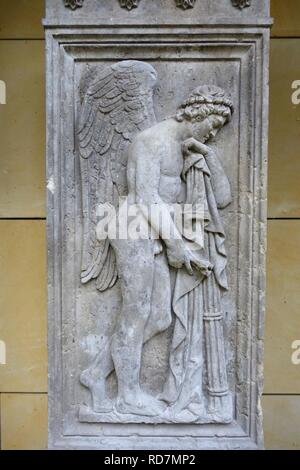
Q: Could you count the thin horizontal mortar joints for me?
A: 6